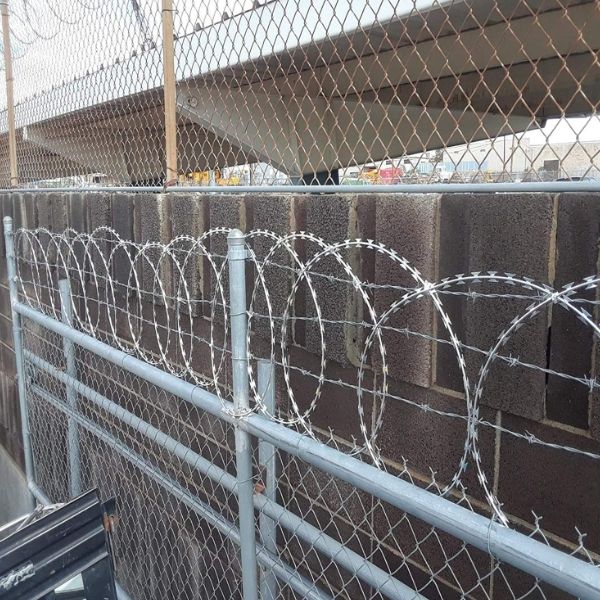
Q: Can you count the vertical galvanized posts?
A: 4